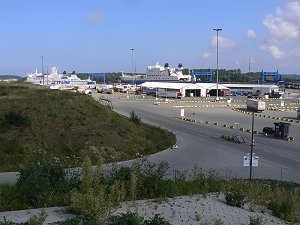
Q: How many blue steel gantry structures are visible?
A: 3